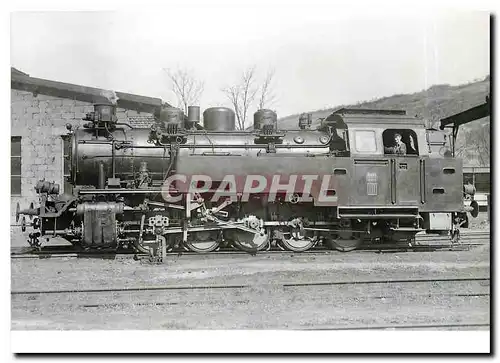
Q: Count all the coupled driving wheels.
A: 5